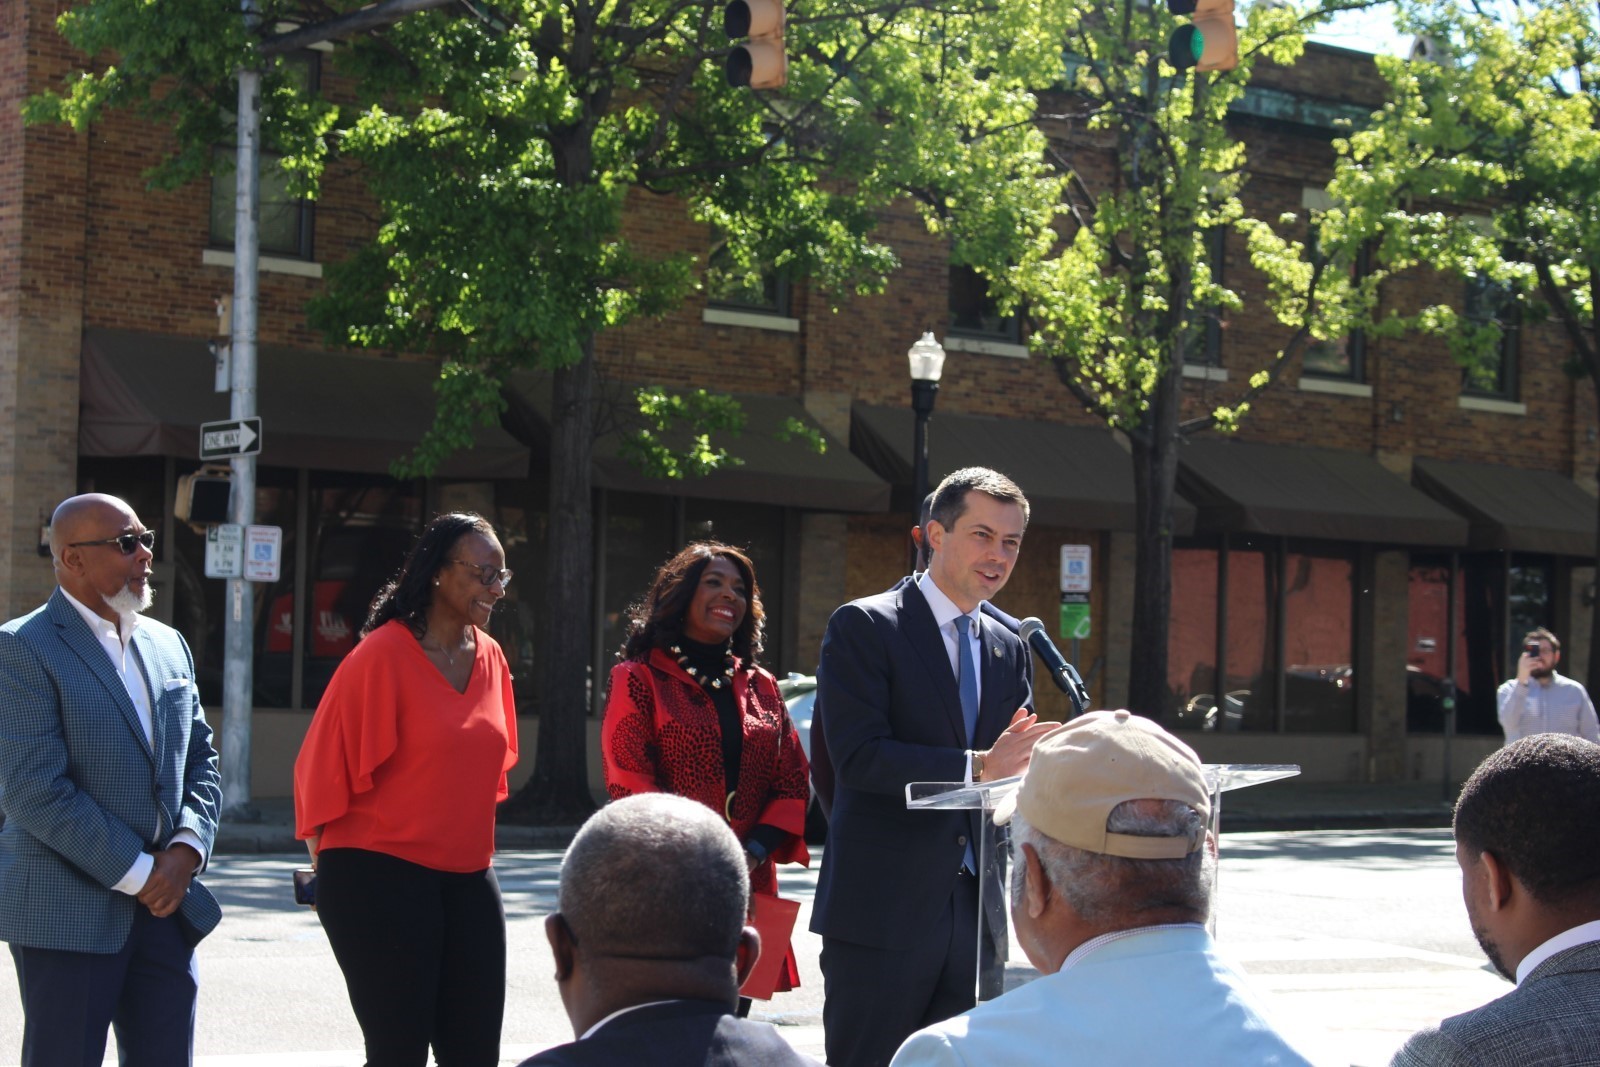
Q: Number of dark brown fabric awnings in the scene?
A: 5